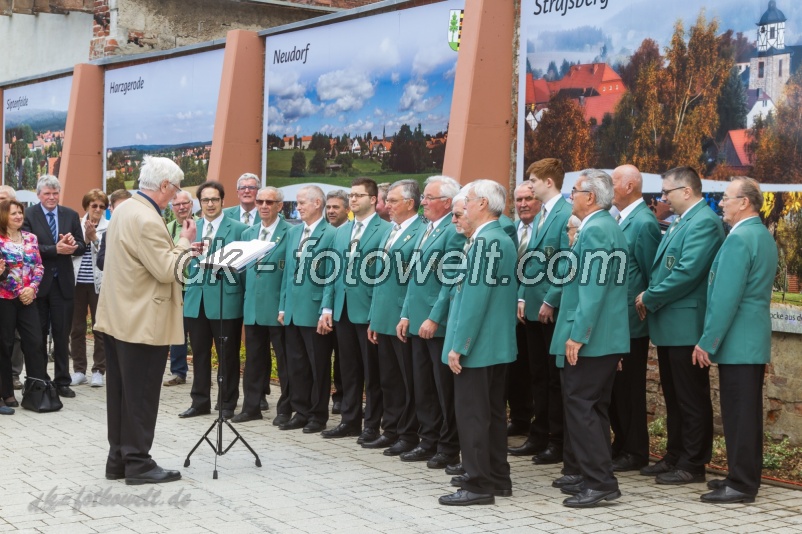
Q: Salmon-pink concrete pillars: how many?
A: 3